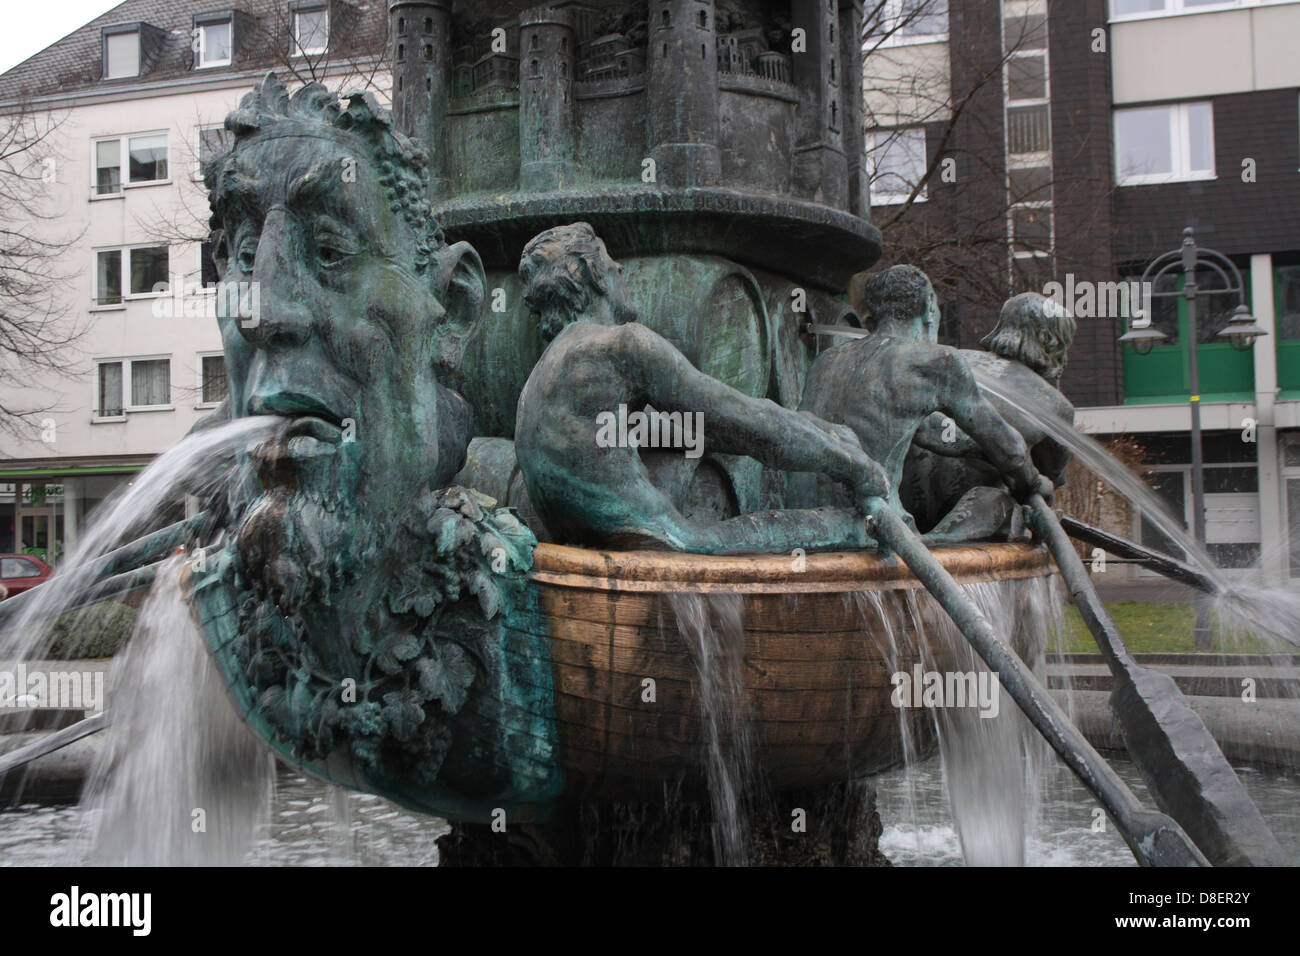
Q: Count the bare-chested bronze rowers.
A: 3